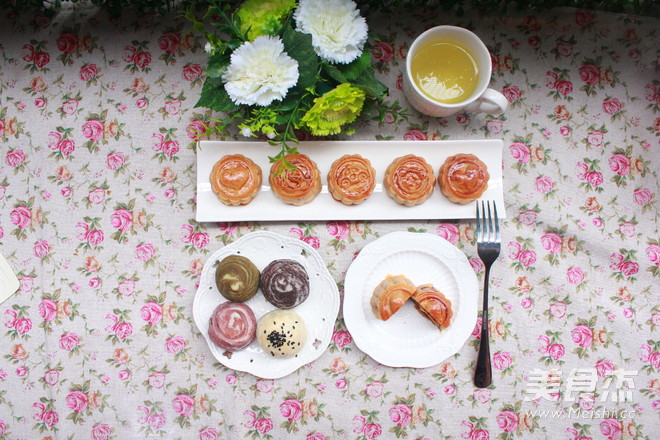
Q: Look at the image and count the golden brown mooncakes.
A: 6